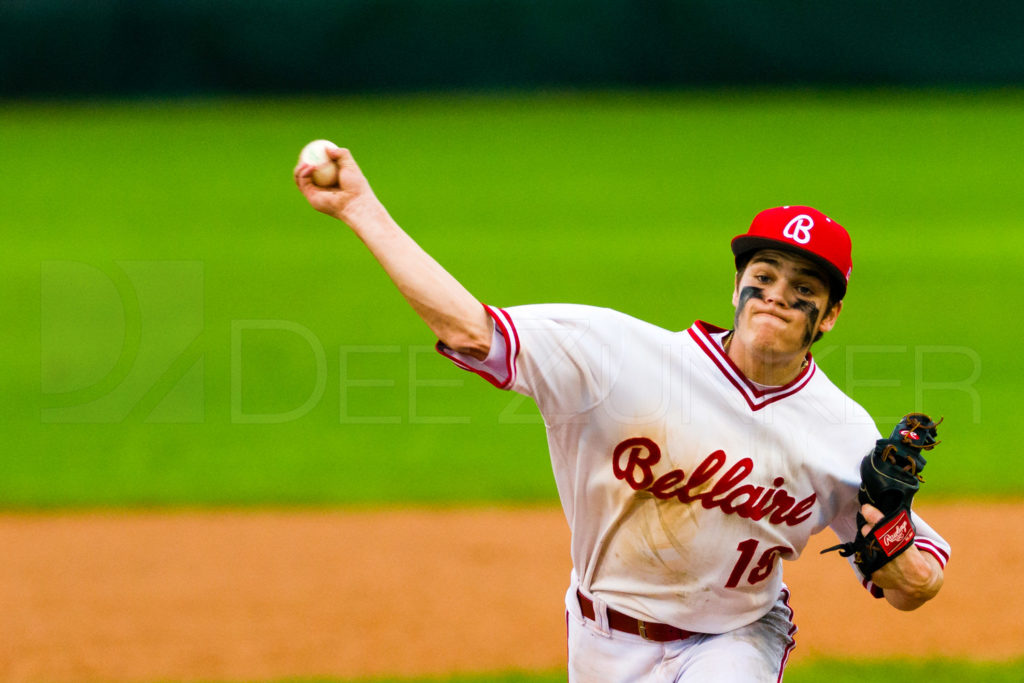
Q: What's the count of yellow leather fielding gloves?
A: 0